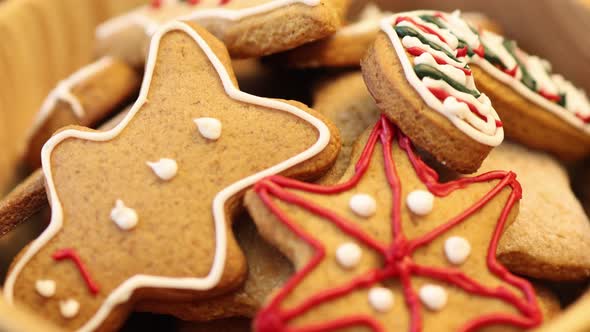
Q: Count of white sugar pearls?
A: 11